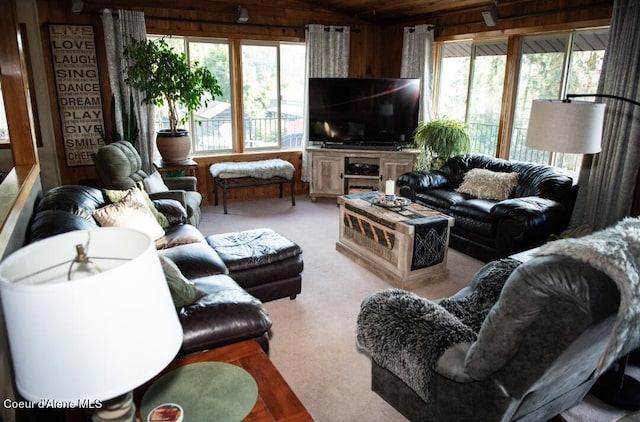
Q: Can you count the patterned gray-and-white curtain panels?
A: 4